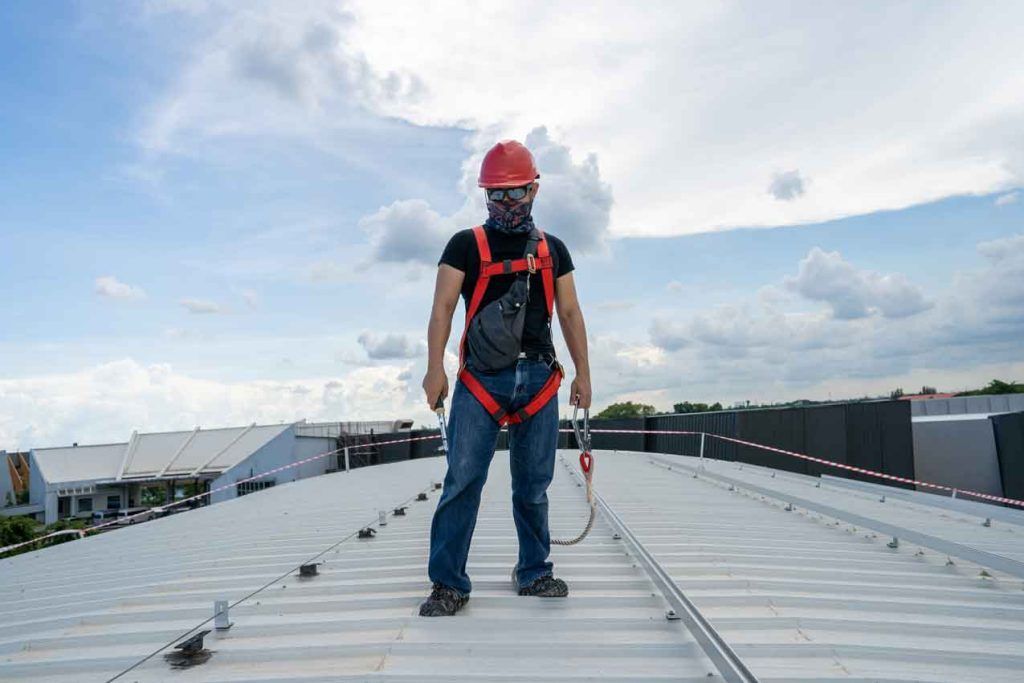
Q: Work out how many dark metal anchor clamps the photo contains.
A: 6